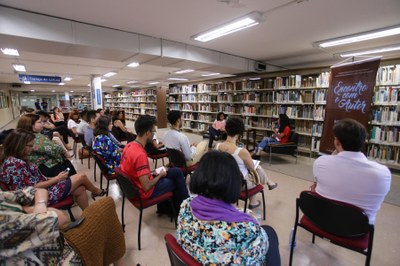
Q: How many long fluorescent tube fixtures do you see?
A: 3